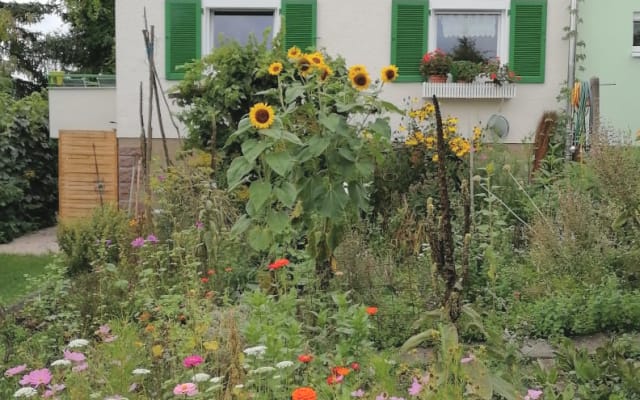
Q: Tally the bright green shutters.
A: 4